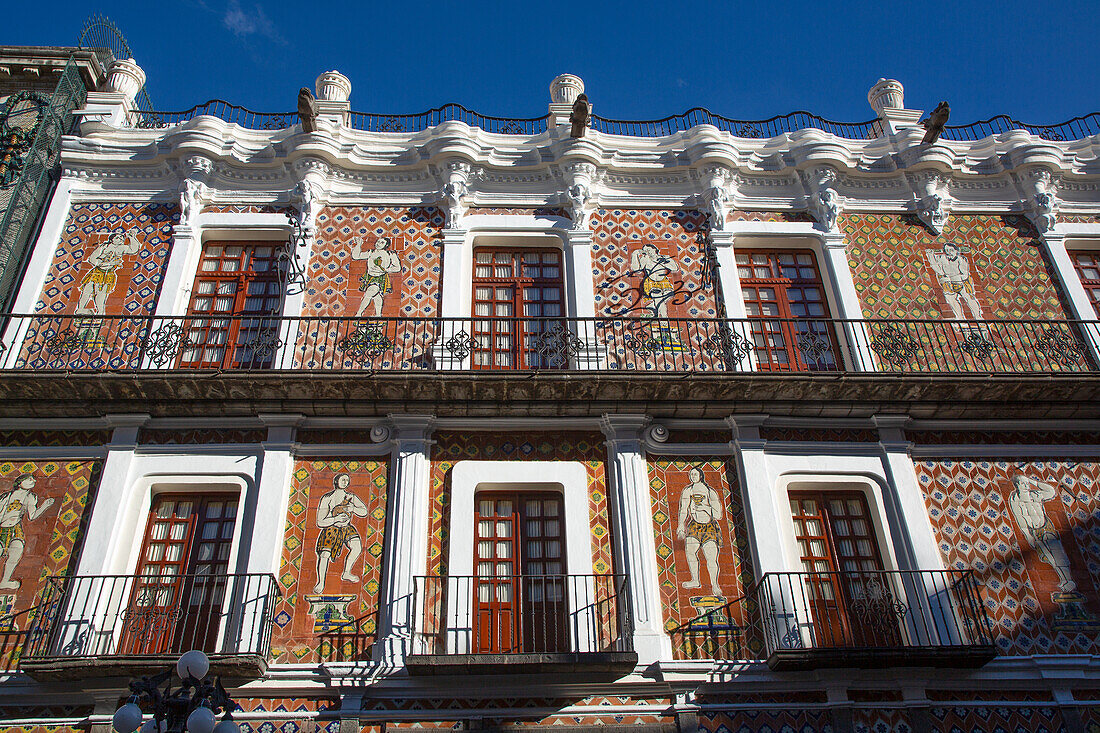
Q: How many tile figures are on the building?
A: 8